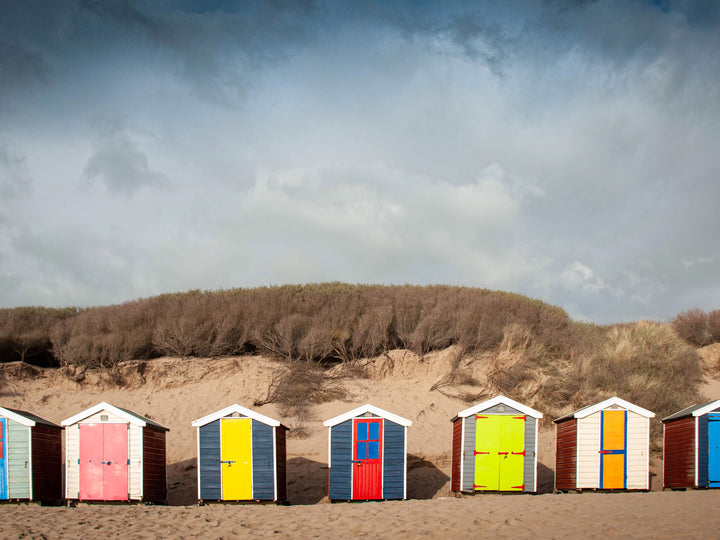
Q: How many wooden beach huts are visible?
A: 7